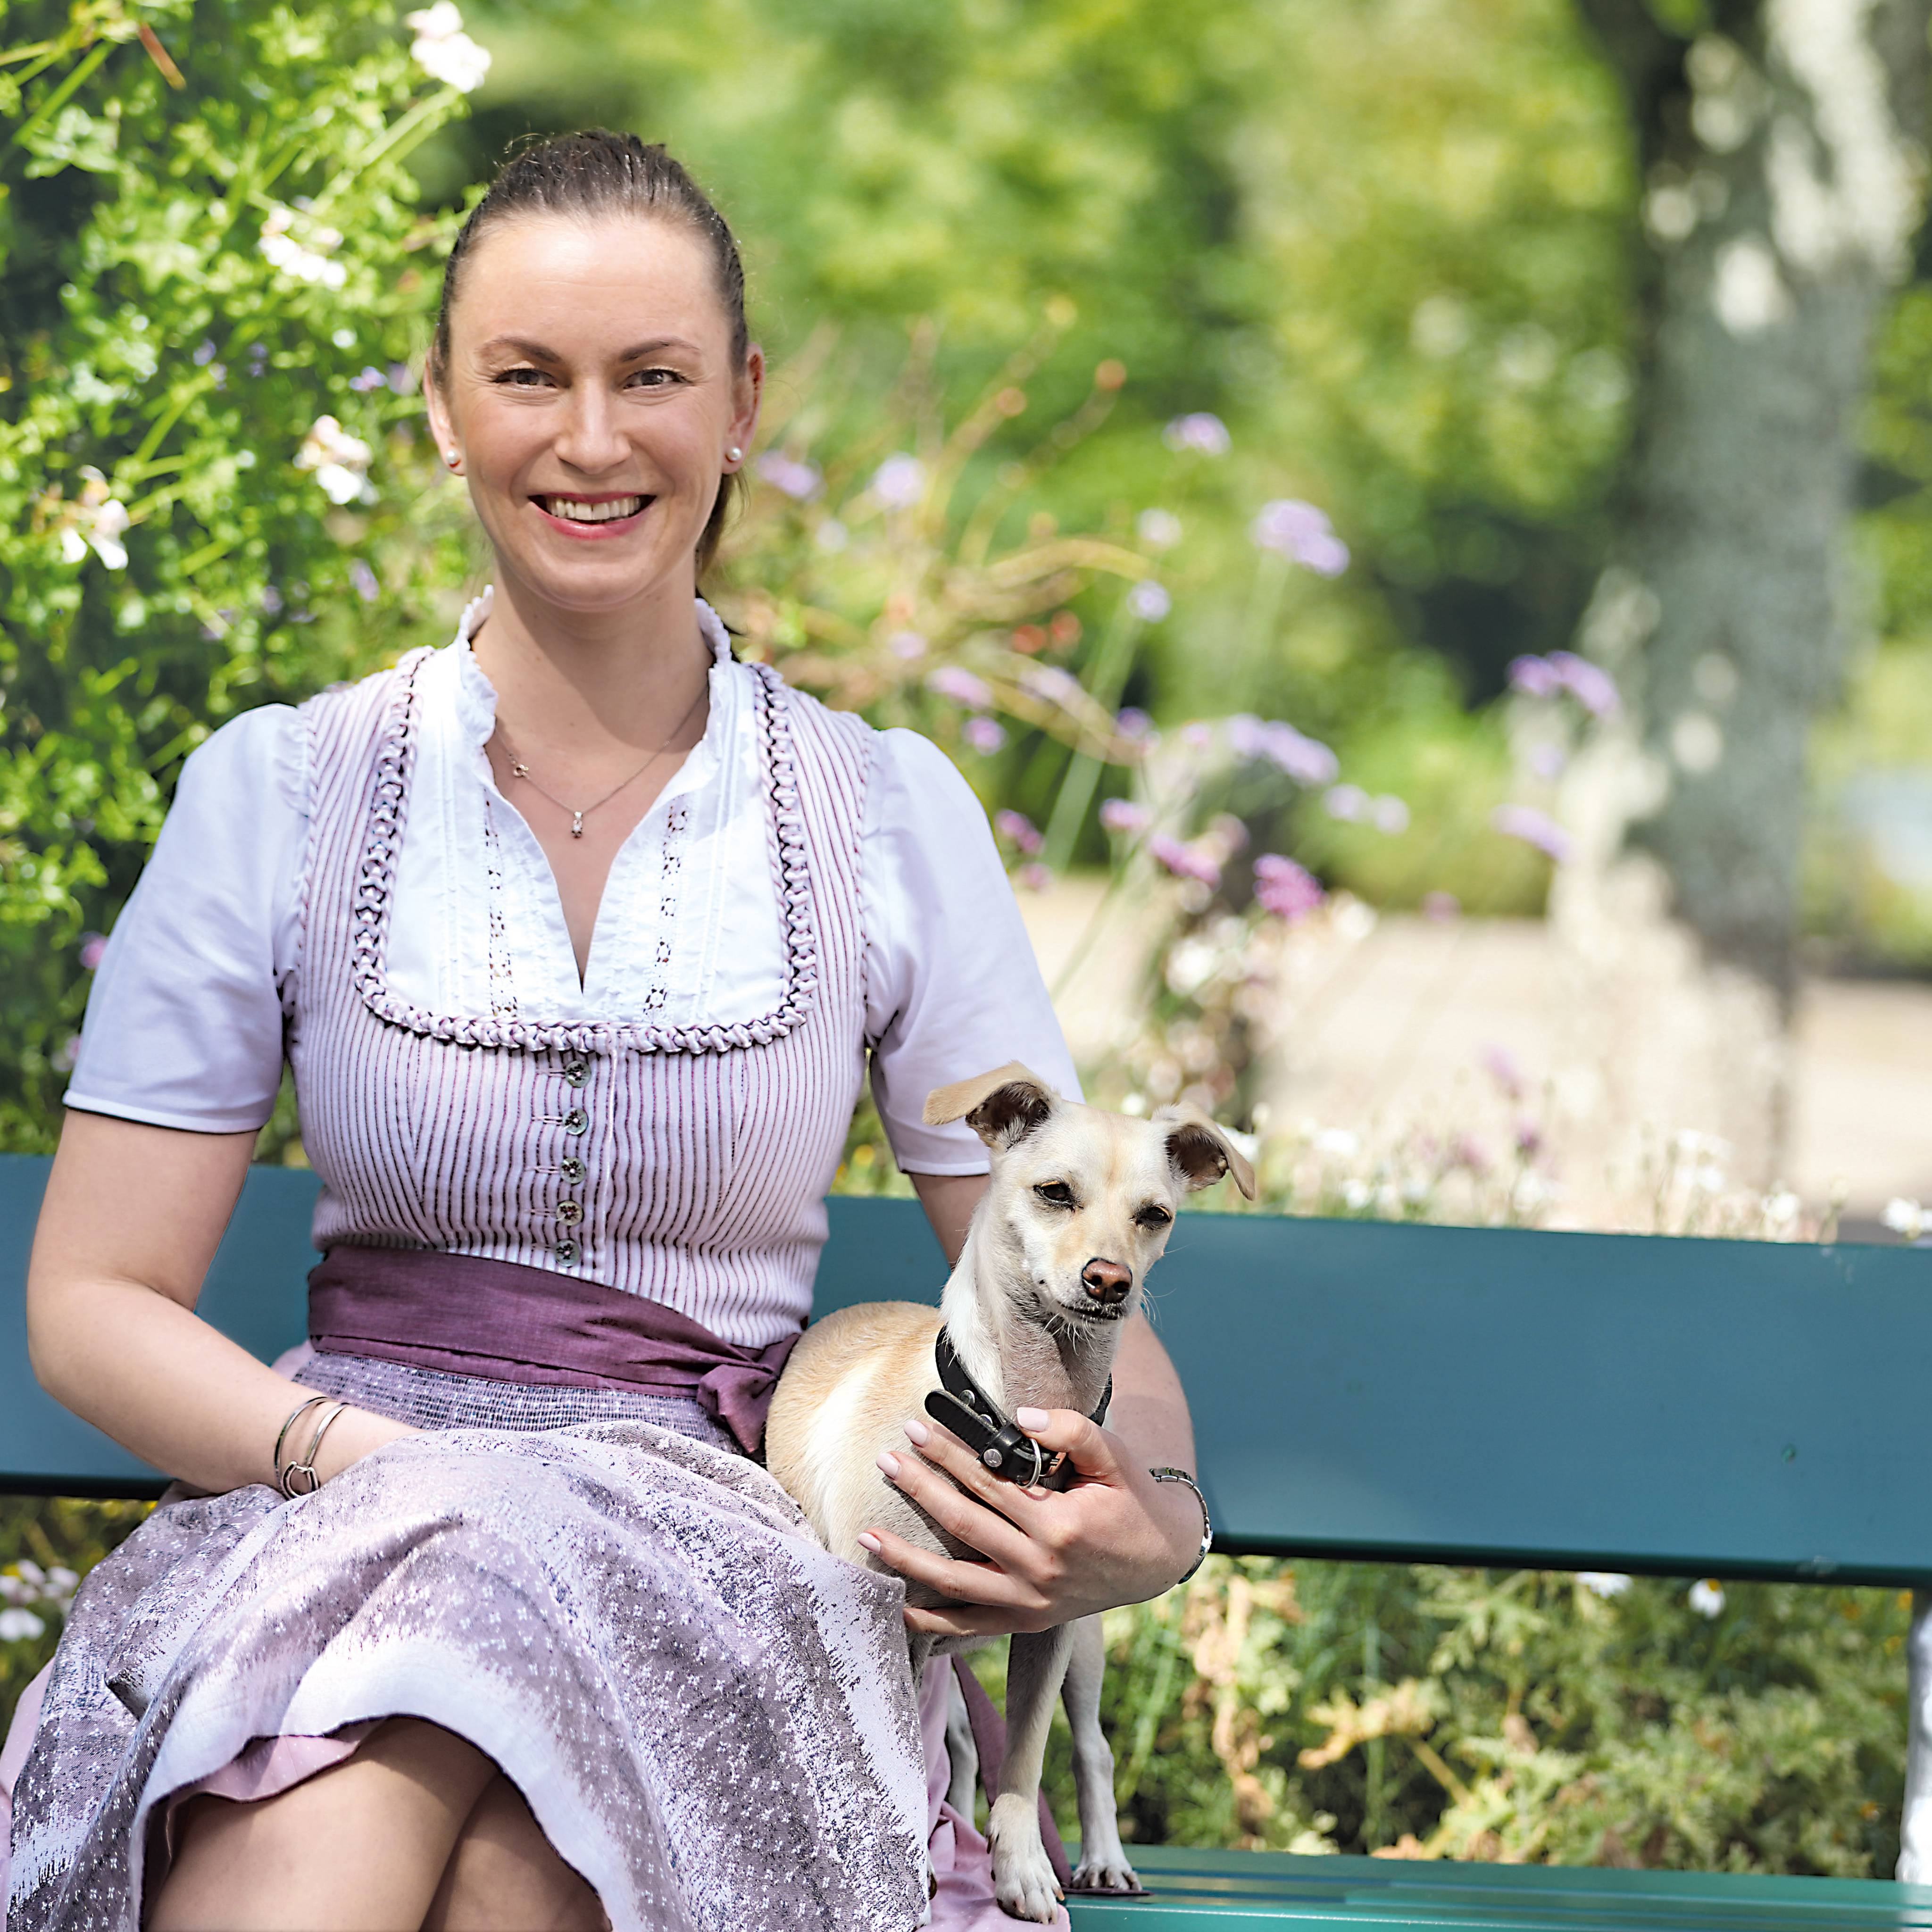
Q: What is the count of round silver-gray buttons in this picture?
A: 5